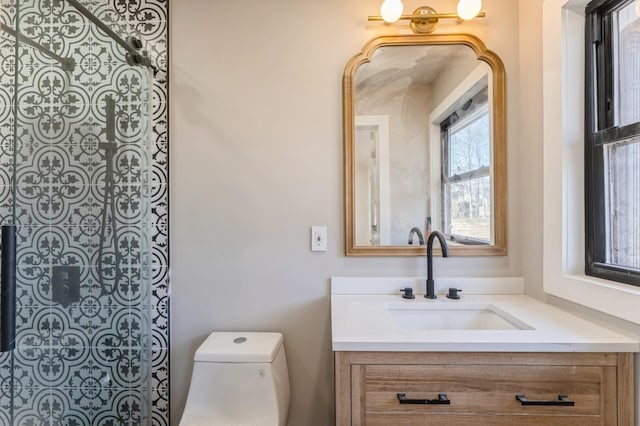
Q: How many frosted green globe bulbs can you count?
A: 0